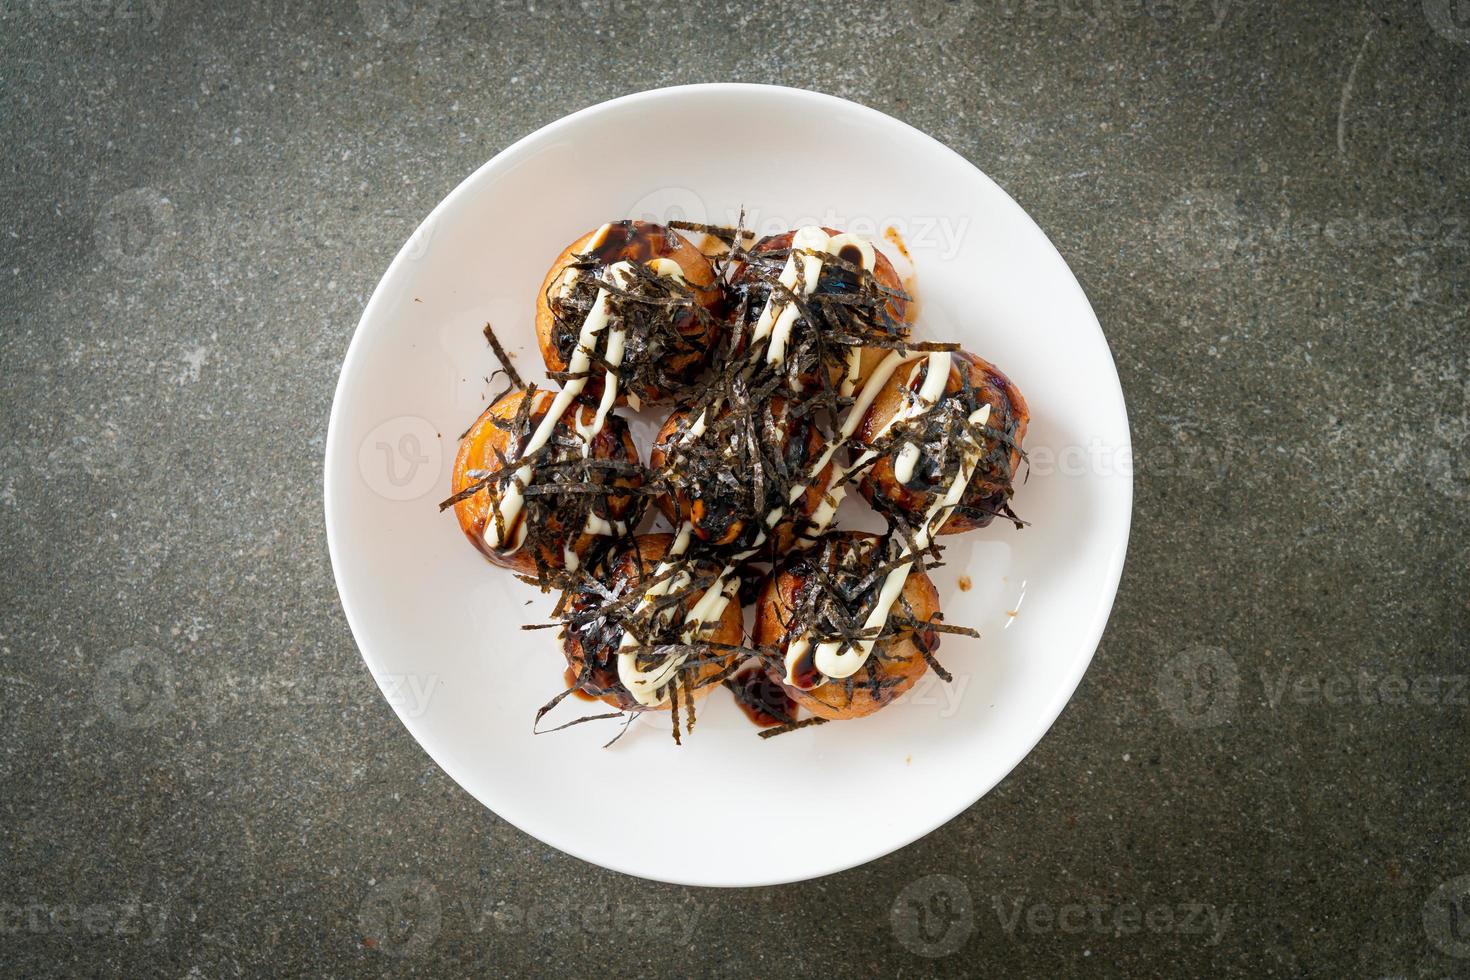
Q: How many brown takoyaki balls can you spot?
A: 7